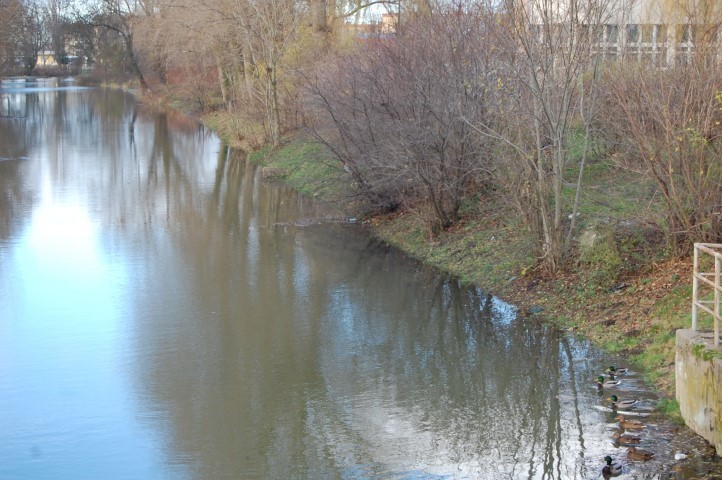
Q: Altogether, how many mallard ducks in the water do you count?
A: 7